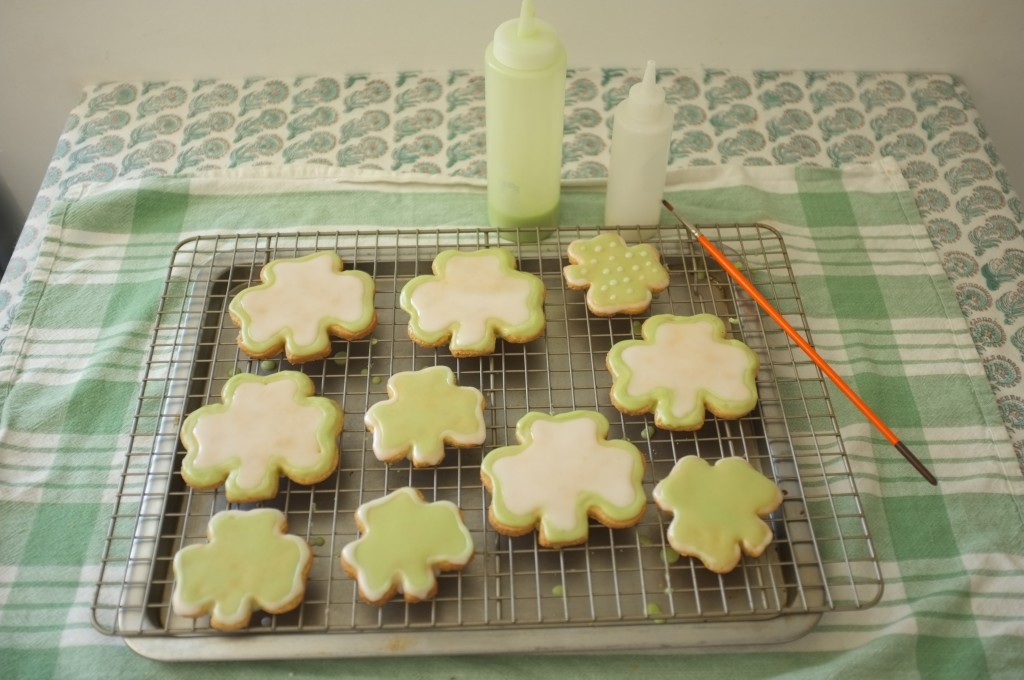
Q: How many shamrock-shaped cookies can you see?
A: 10